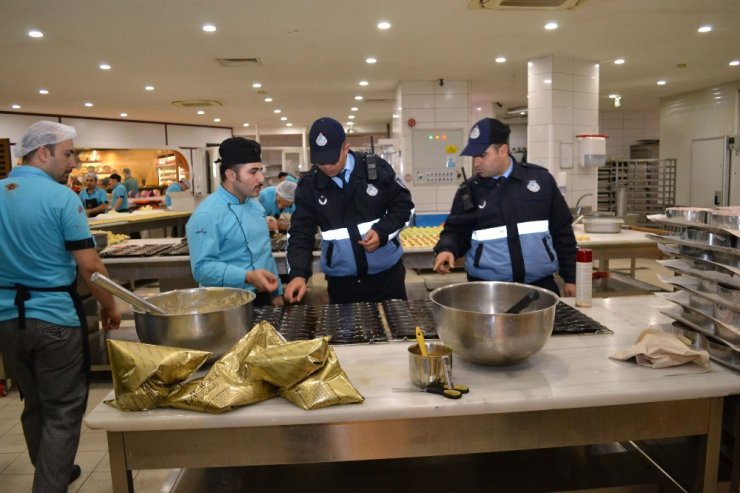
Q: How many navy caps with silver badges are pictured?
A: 2